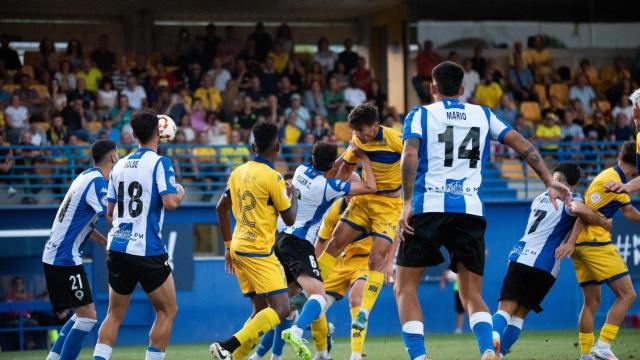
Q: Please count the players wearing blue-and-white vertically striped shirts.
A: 5